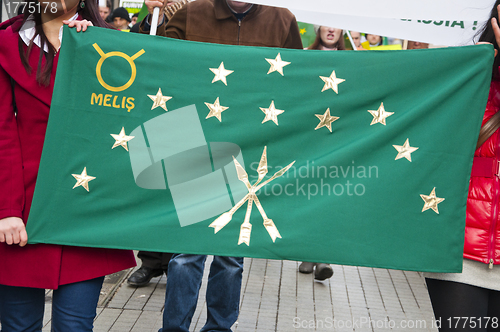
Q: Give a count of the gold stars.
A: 12